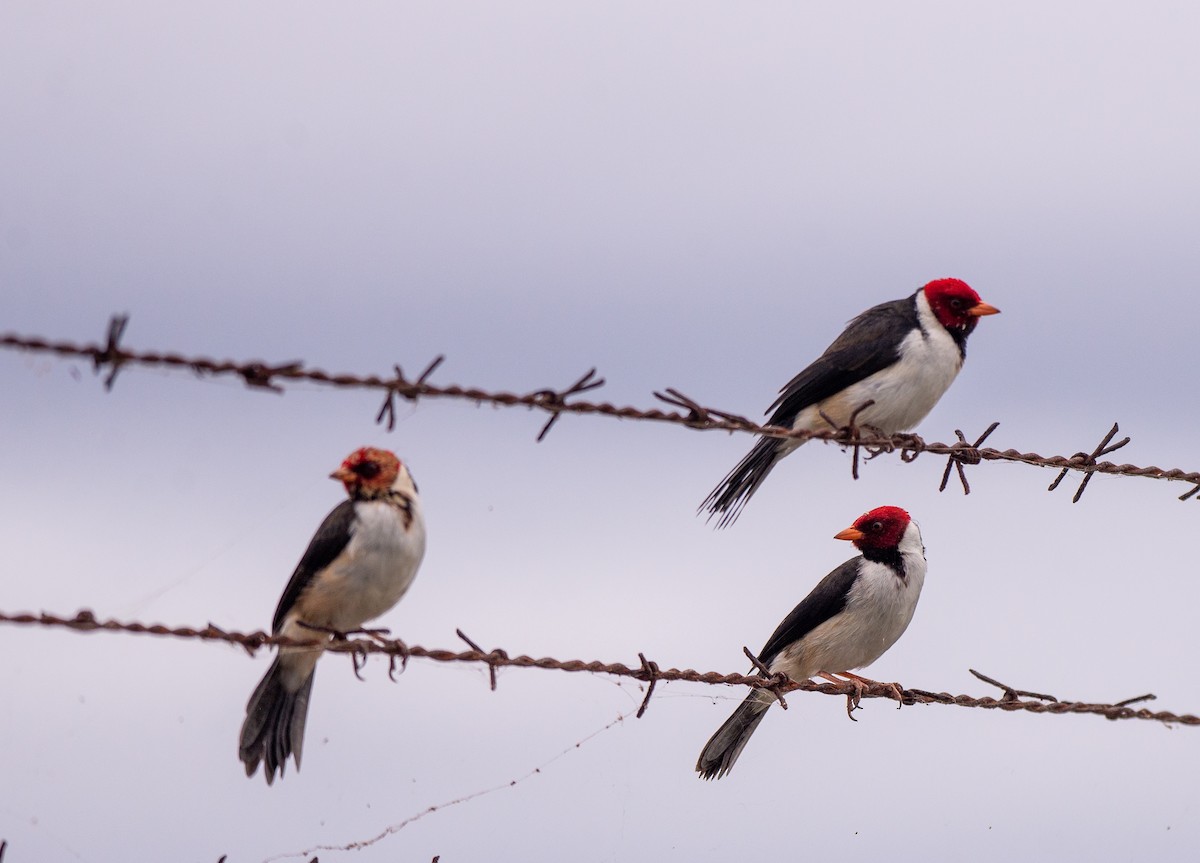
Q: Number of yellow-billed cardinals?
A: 3